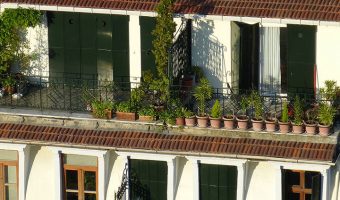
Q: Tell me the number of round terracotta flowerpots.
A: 12